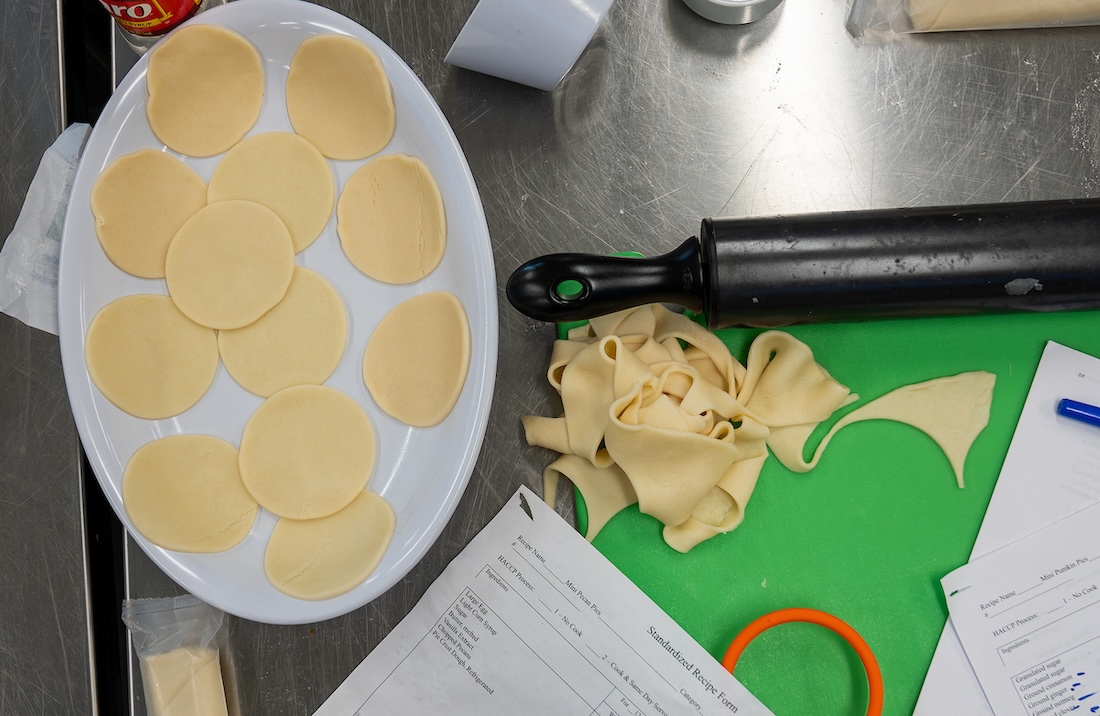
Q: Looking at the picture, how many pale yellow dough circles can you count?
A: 12